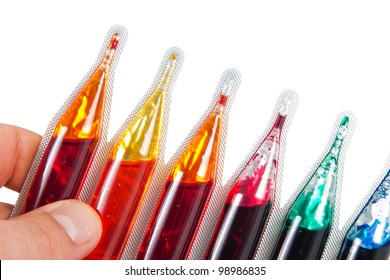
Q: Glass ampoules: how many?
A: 6